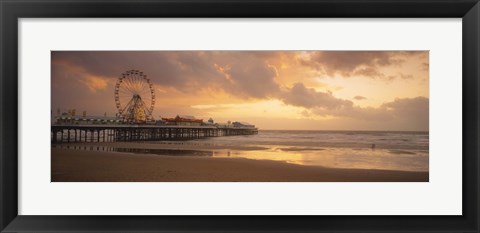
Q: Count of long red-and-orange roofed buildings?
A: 1